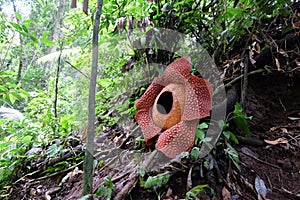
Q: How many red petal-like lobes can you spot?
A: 5